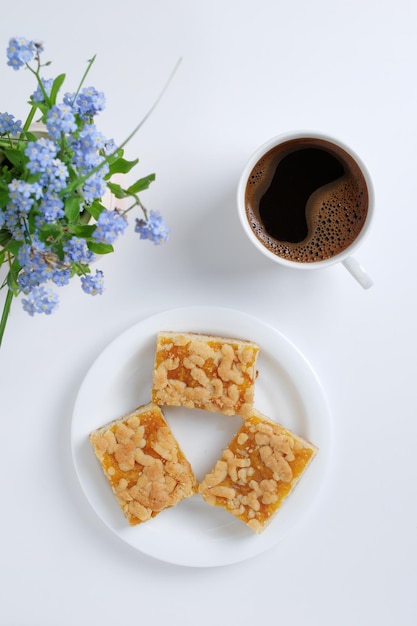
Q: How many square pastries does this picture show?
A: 3